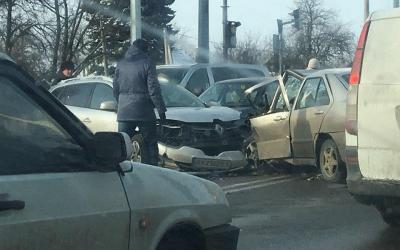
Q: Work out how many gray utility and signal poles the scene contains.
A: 5